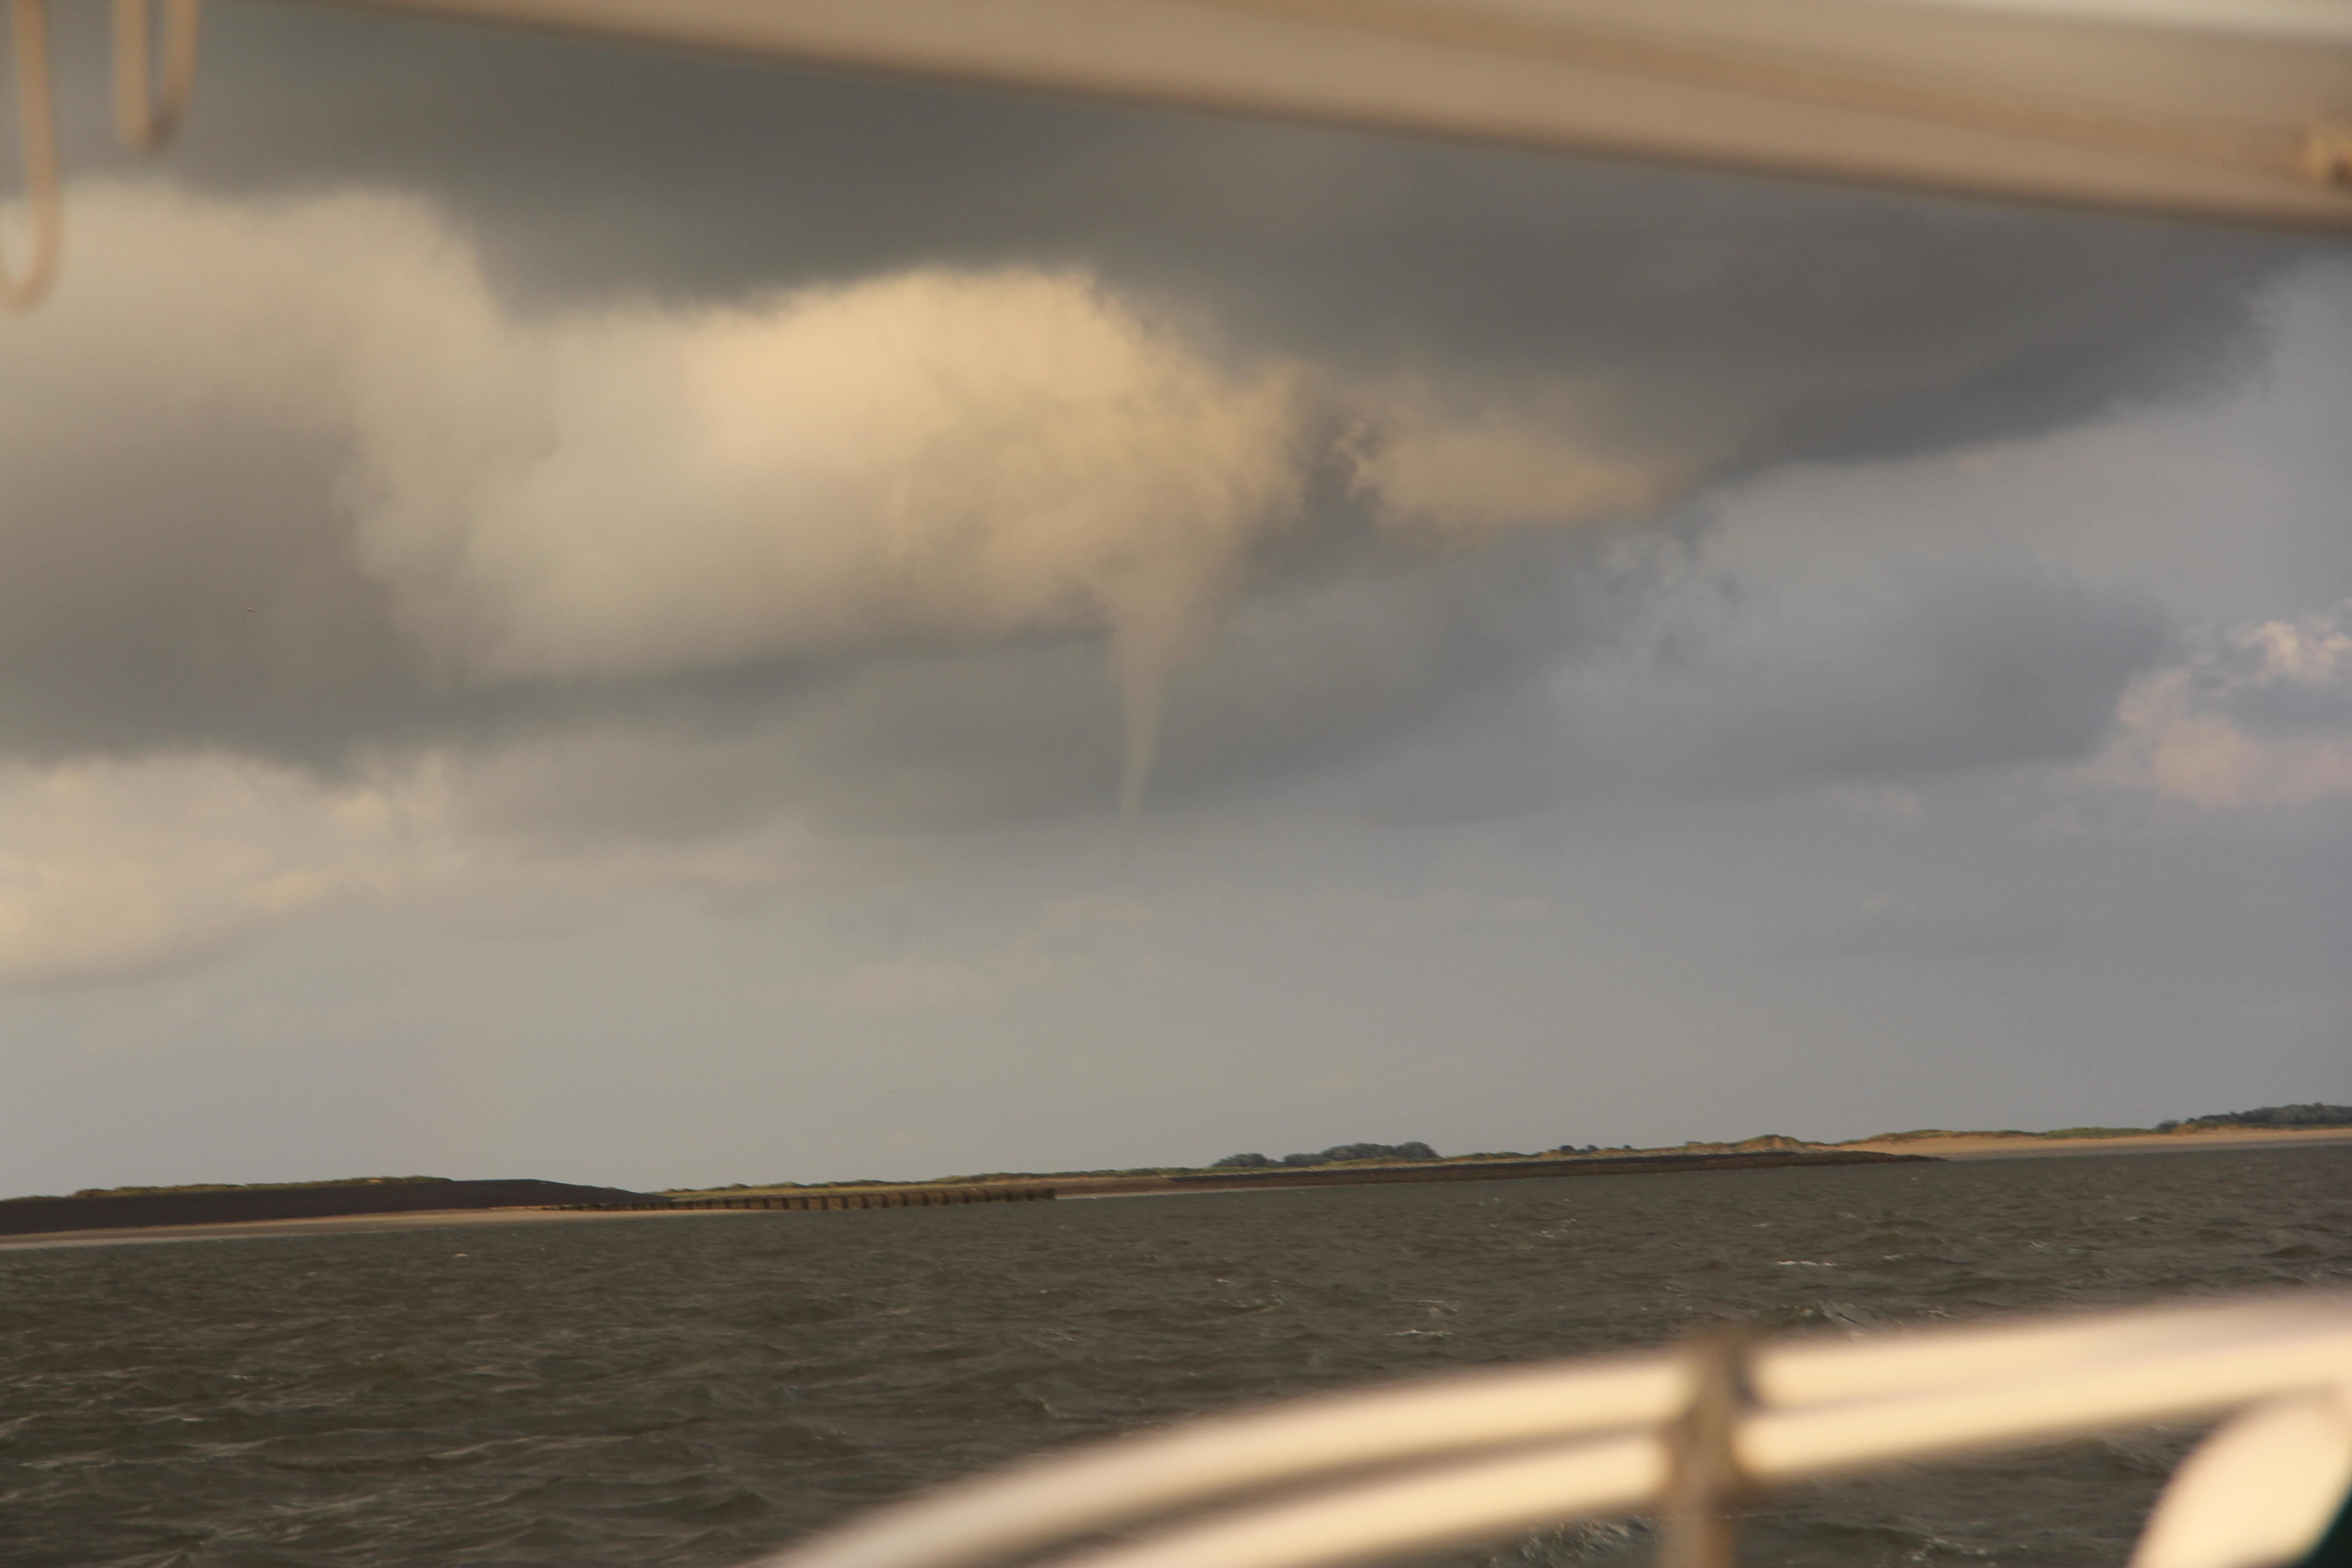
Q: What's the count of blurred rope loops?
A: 2